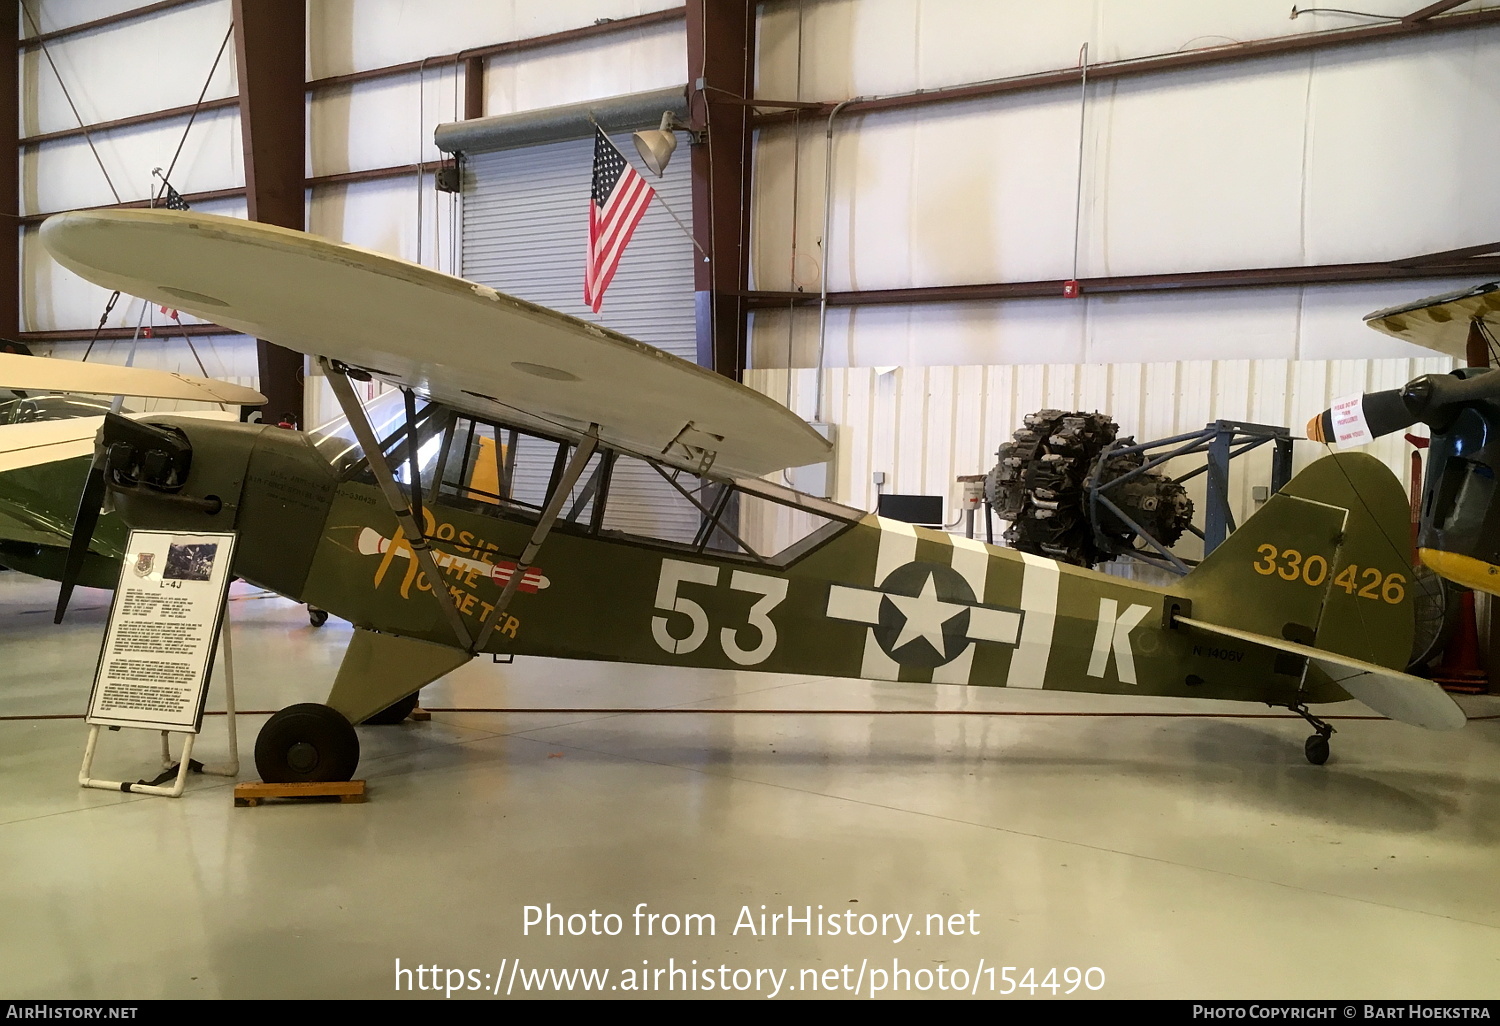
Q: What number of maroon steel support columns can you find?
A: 3